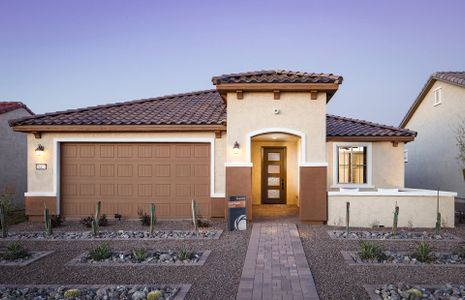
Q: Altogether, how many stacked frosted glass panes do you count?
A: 4